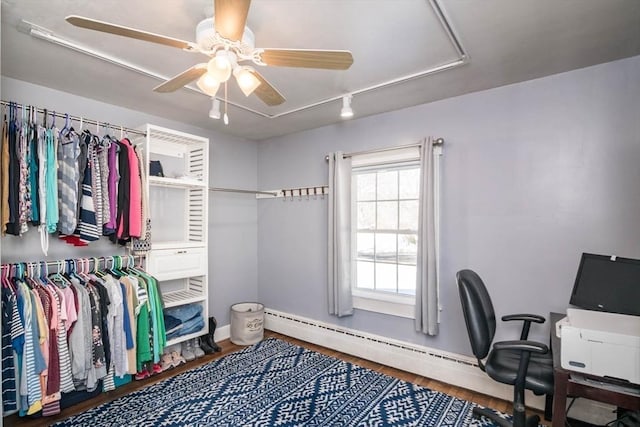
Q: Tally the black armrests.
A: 2